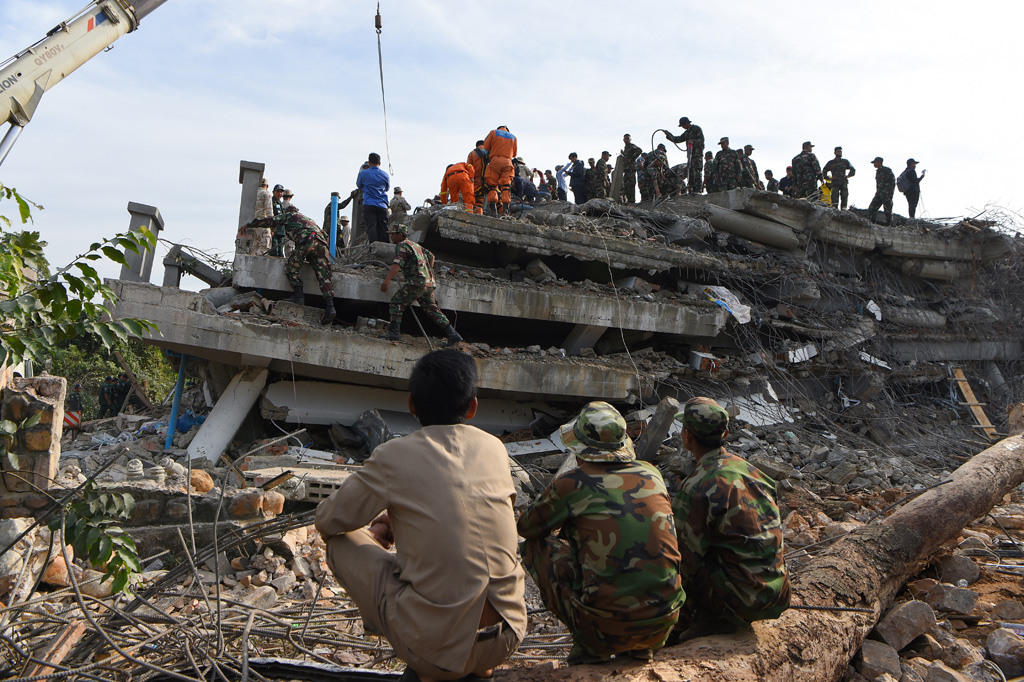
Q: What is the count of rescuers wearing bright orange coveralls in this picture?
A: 3